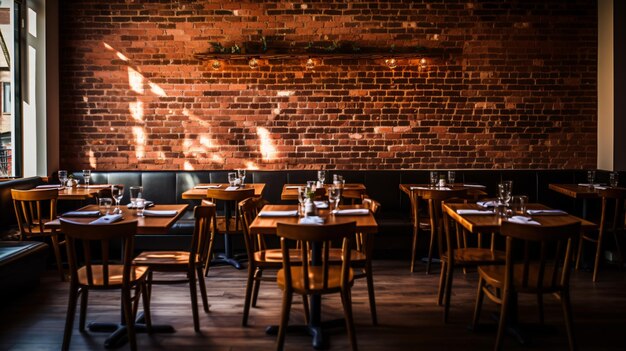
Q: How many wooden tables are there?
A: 8